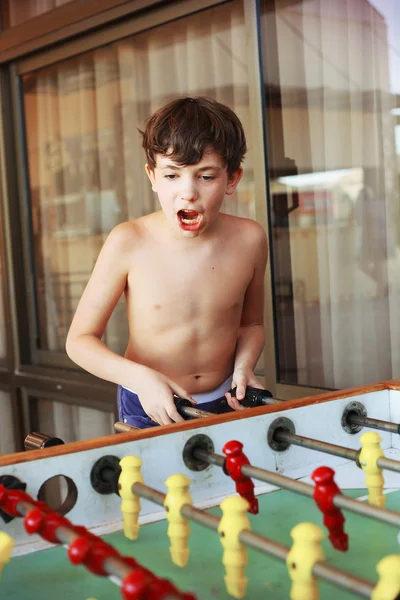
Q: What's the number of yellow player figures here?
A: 7